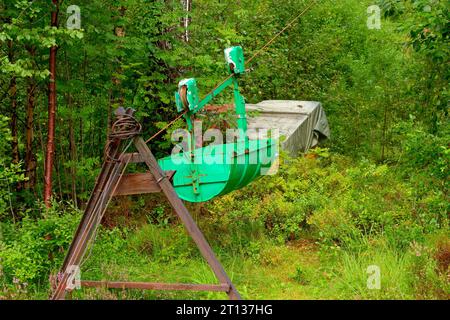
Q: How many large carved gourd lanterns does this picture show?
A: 0